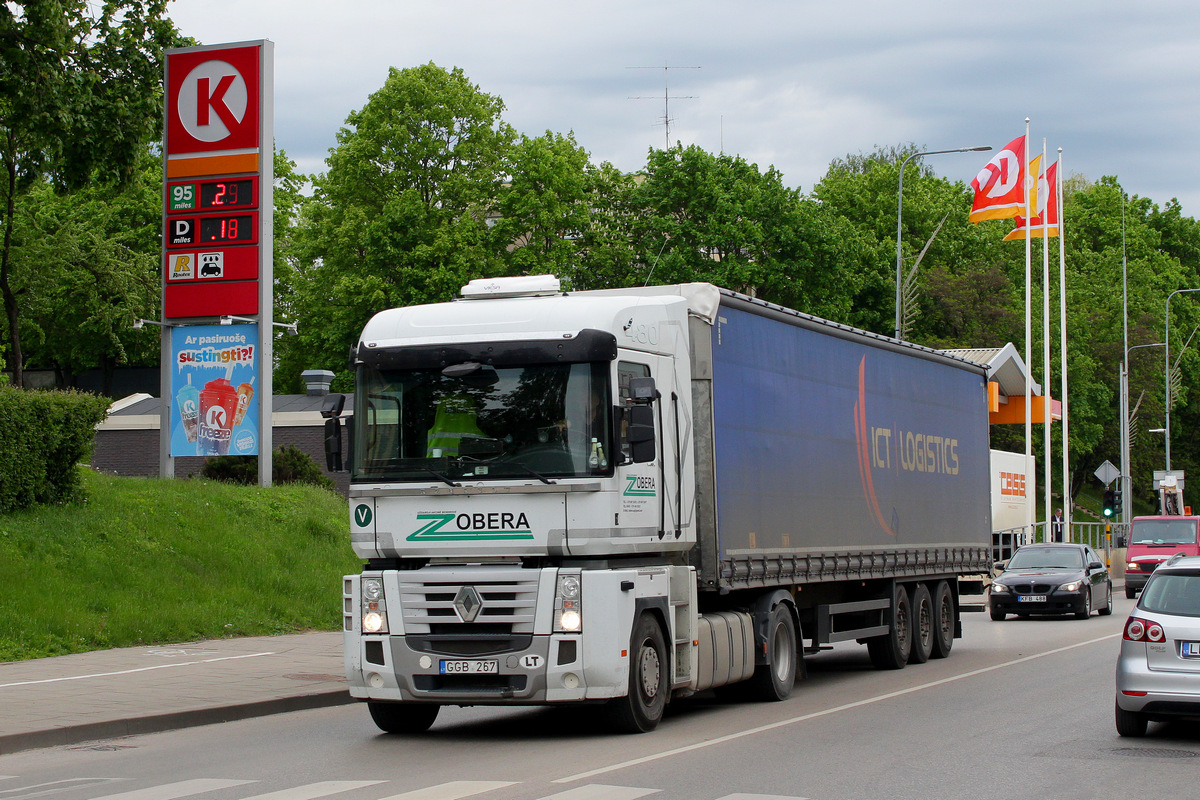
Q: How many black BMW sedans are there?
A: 1